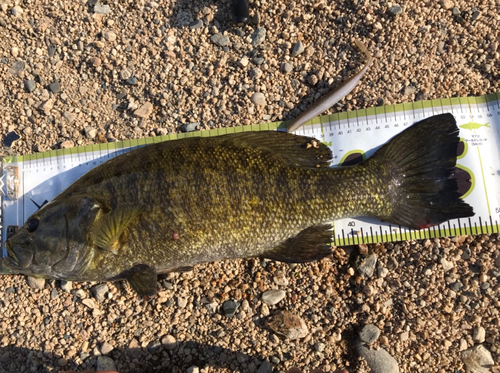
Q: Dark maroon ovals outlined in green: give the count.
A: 3